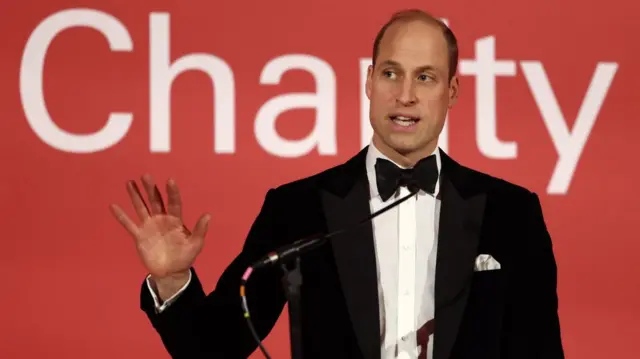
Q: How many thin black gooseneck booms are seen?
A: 1